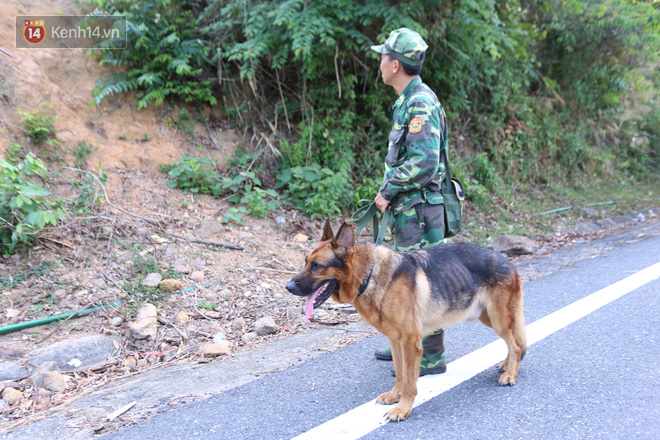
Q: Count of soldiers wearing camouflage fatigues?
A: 1